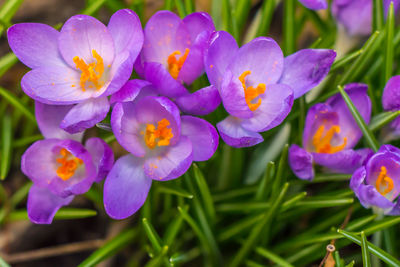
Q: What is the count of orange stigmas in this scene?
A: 7